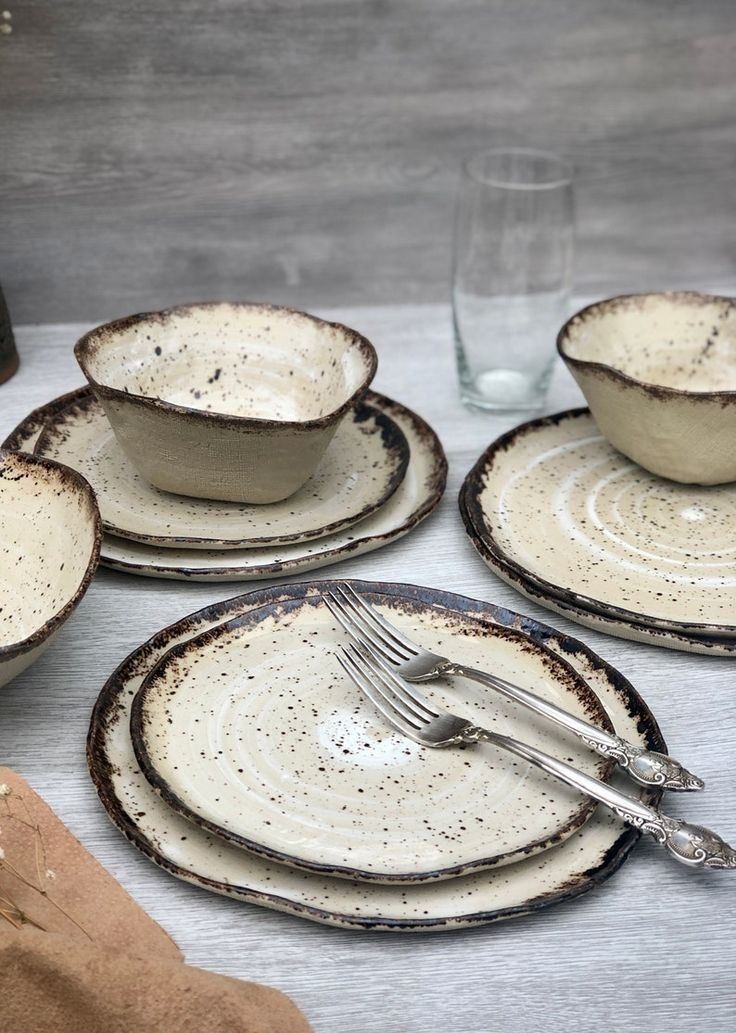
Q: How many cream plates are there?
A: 6